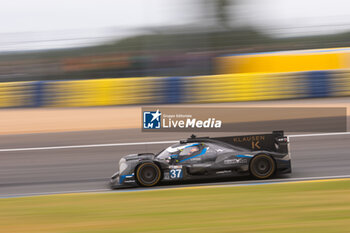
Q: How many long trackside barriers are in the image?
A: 1